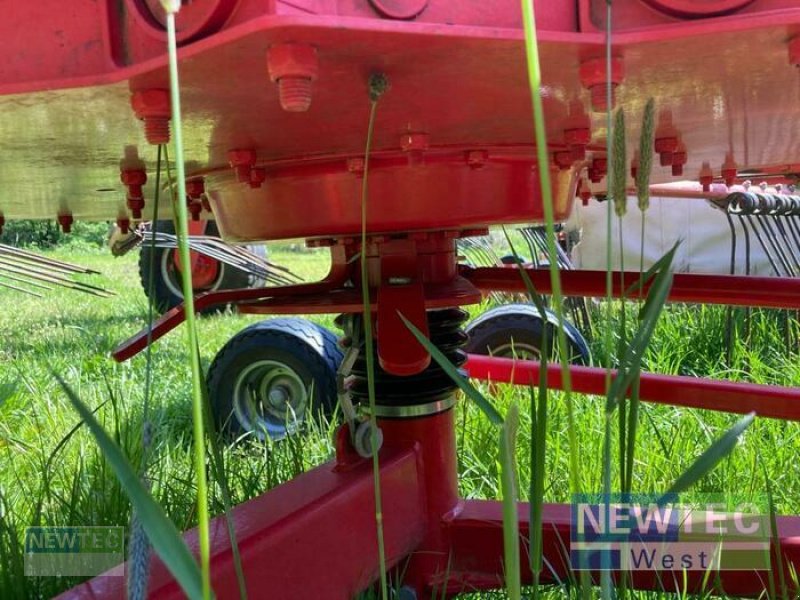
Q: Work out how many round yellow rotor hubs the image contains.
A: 0